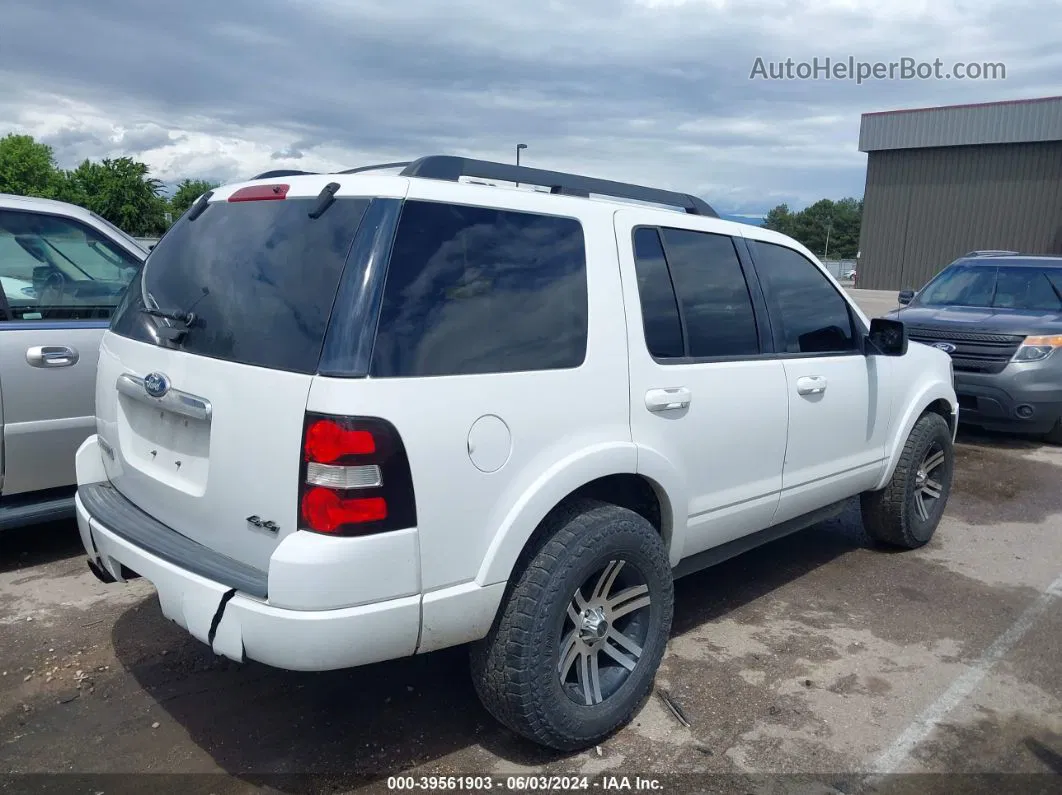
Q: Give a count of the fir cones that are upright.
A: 0